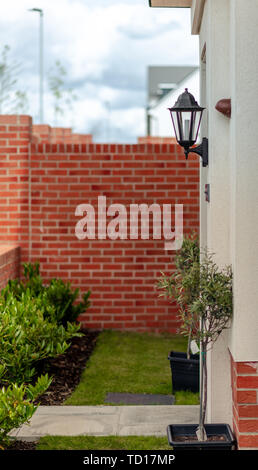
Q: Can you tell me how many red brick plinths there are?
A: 1